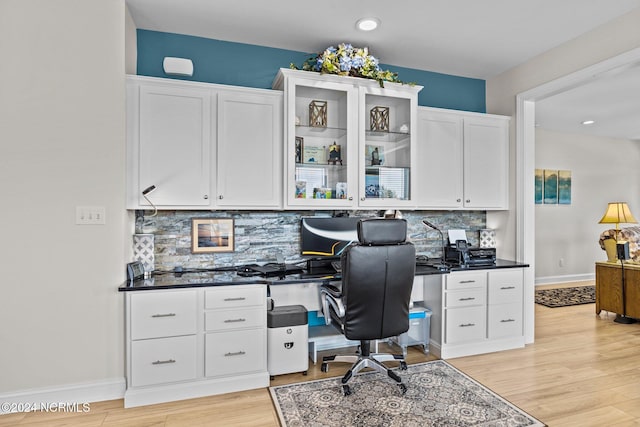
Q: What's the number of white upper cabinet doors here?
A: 6